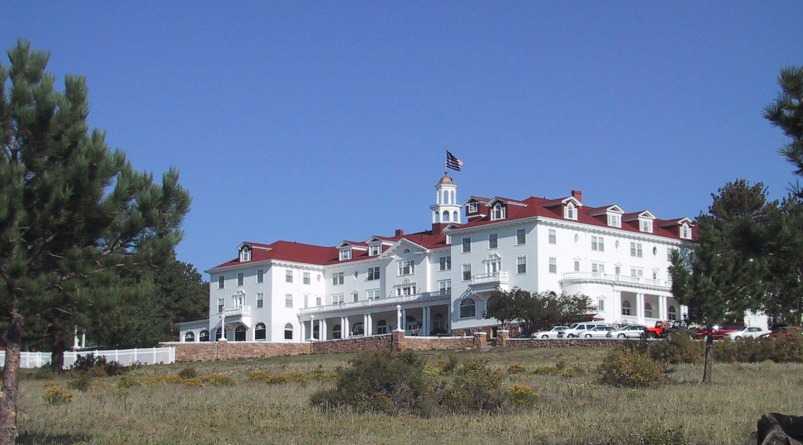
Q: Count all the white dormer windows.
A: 9